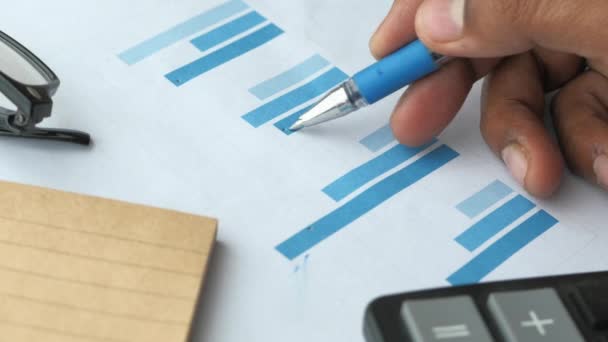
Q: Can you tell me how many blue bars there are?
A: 12